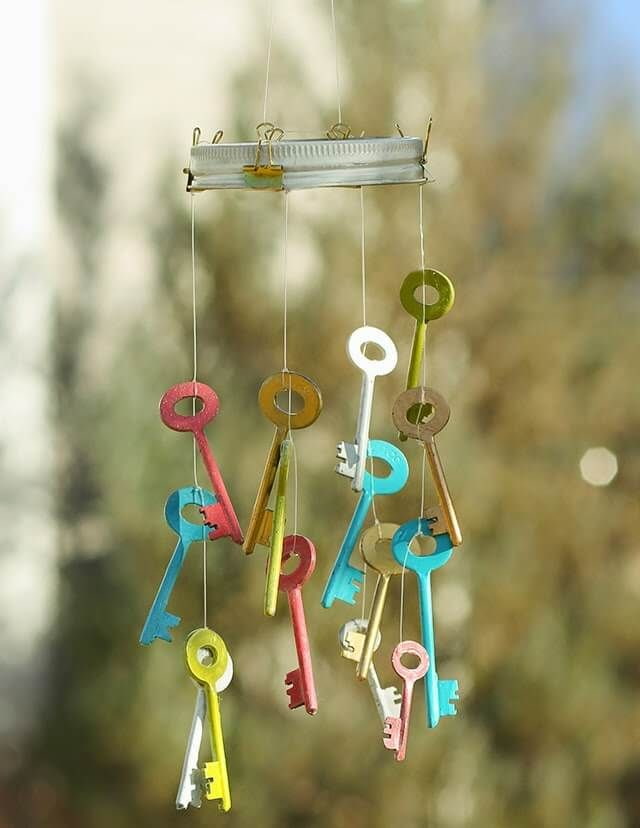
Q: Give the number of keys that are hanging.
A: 15